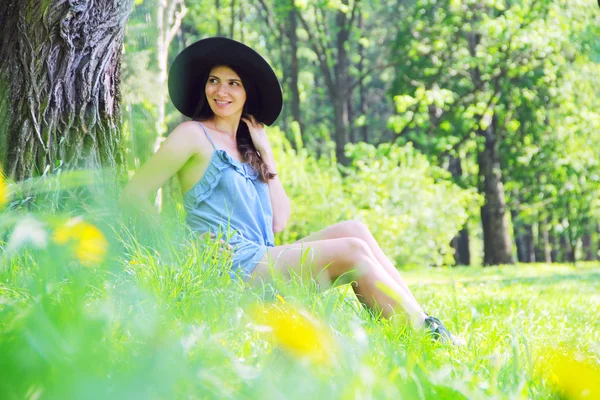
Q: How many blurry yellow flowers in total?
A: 4